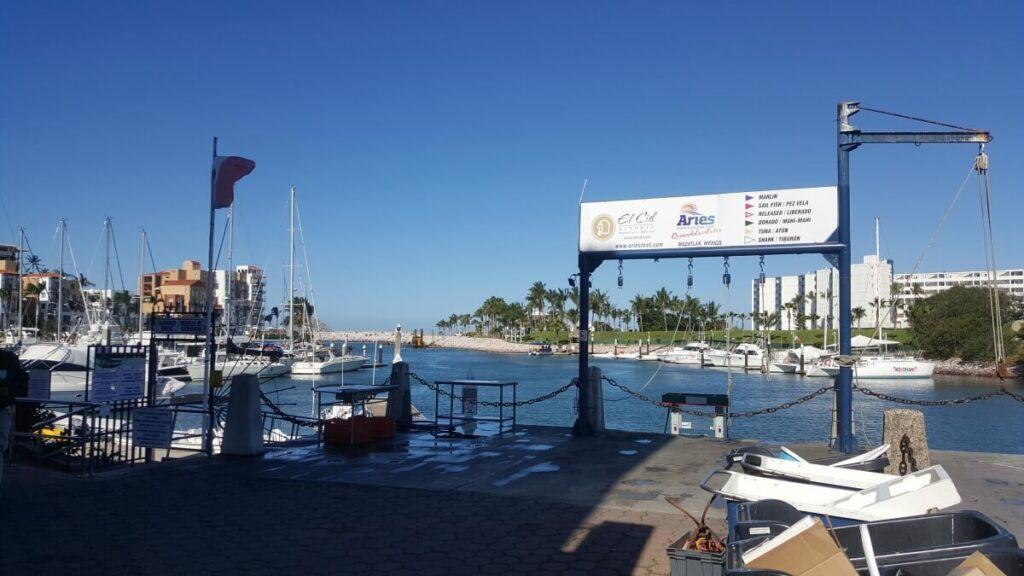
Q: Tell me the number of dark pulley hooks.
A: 4